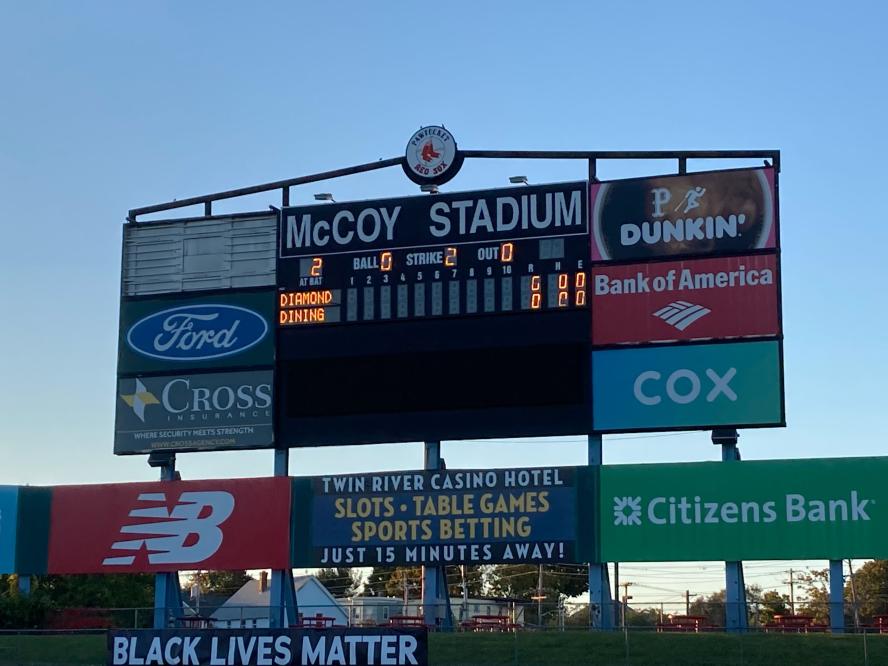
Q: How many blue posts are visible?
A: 7